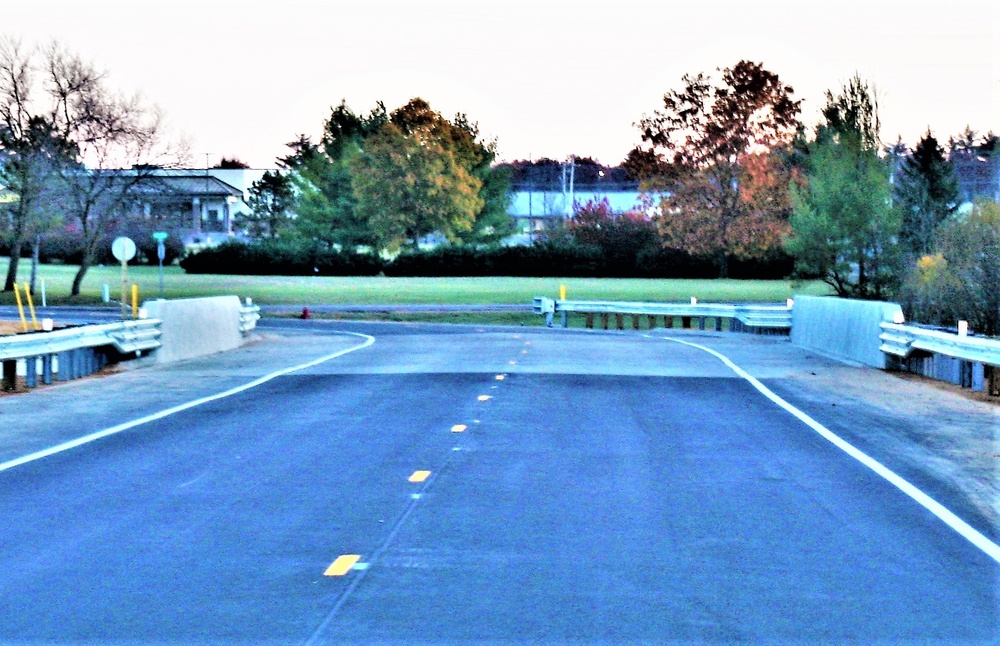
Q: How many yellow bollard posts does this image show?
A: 4